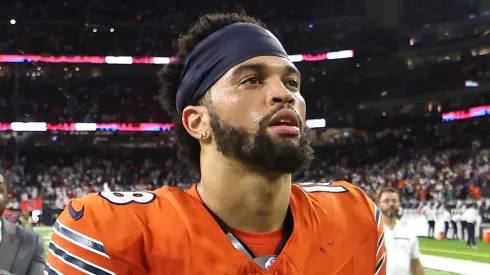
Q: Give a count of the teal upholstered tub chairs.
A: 0